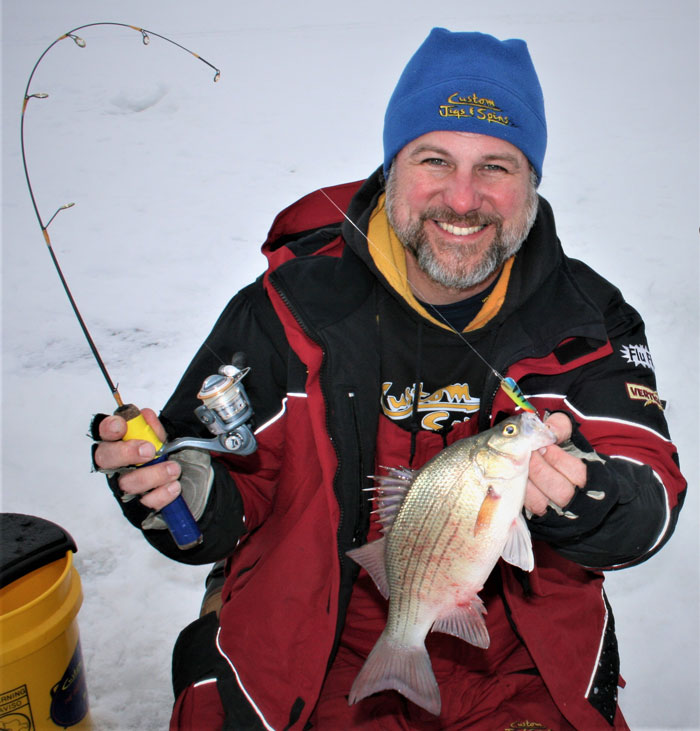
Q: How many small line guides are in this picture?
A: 5